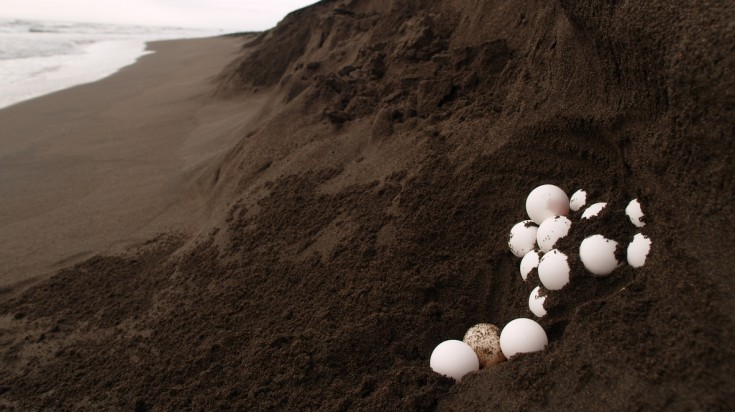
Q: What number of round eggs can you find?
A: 14